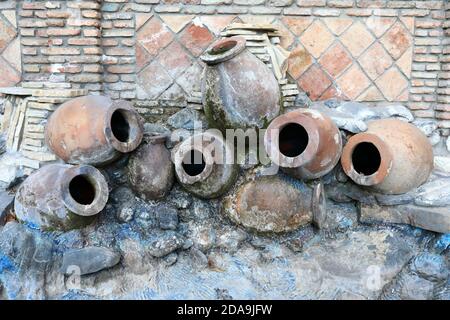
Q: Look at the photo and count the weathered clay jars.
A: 8